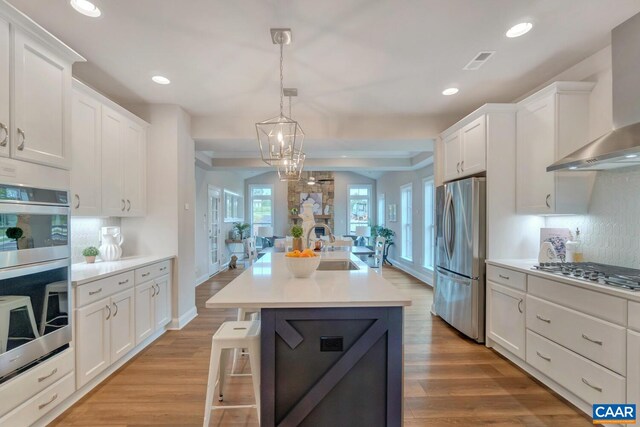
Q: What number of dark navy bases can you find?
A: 1